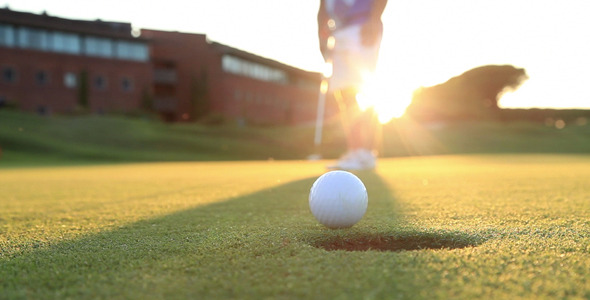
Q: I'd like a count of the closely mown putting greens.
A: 1